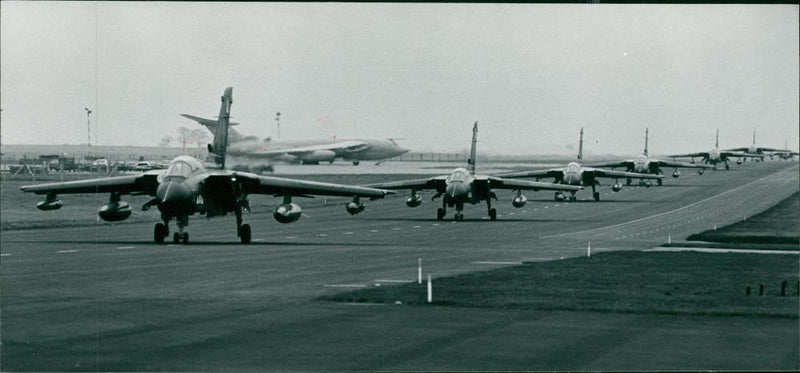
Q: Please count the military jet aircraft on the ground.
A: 8